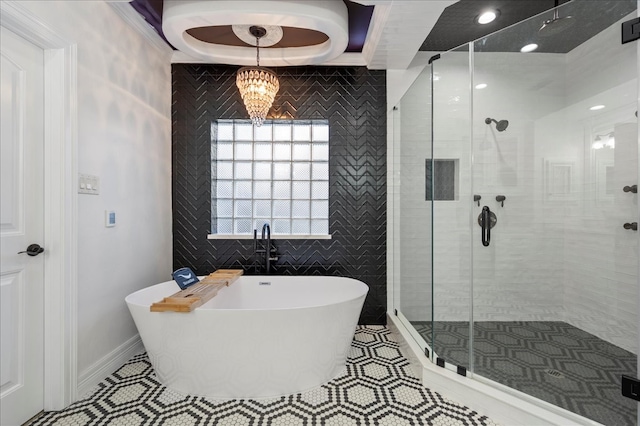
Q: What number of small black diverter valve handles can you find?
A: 2